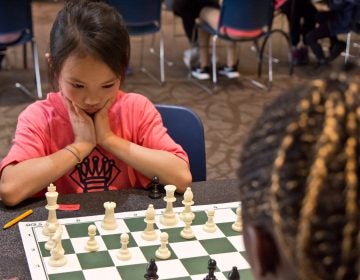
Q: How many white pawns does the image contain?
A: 7